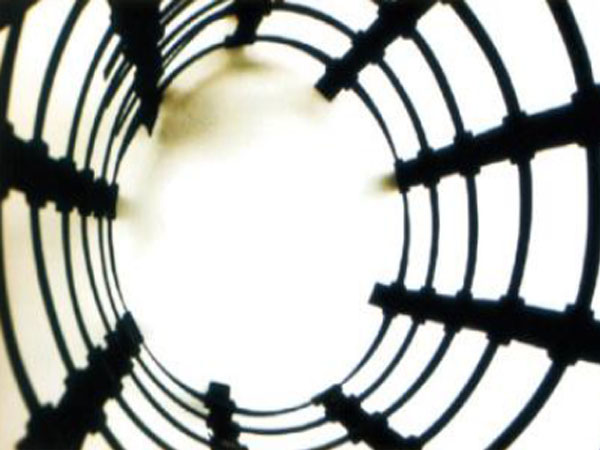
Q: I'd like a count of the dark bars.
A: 9